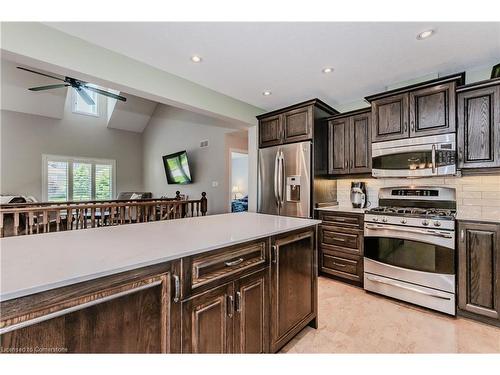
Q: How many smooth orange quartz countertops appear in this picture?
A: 0